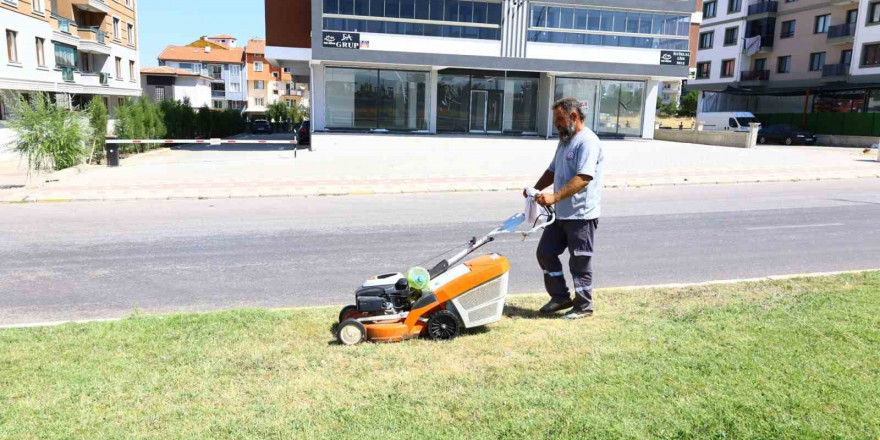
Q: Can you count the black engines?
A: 1